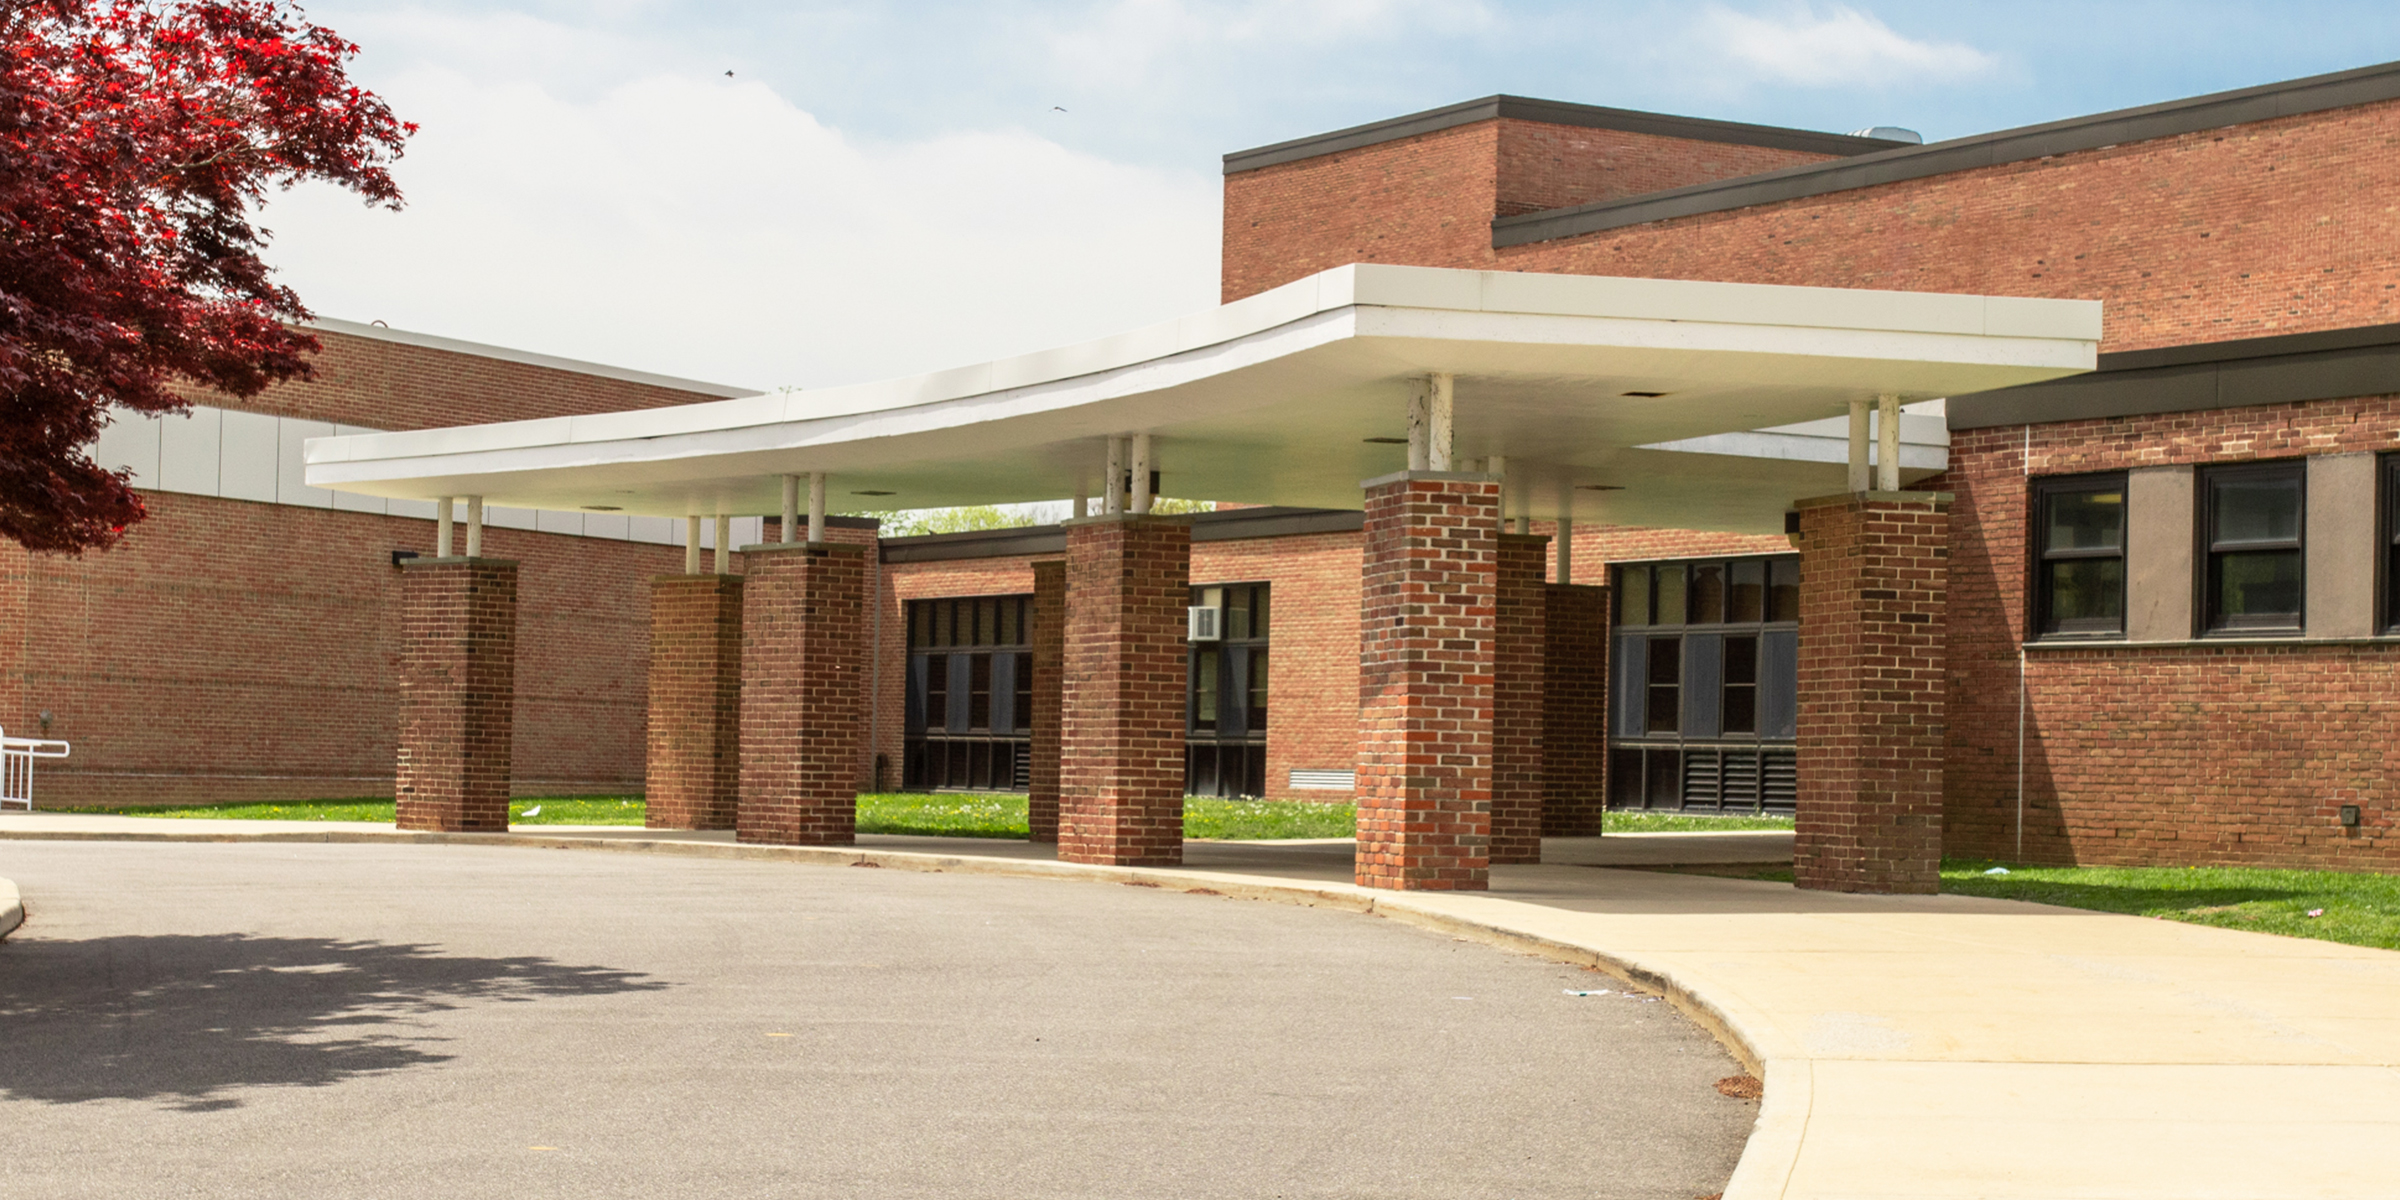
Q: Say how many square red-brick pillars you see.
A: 9